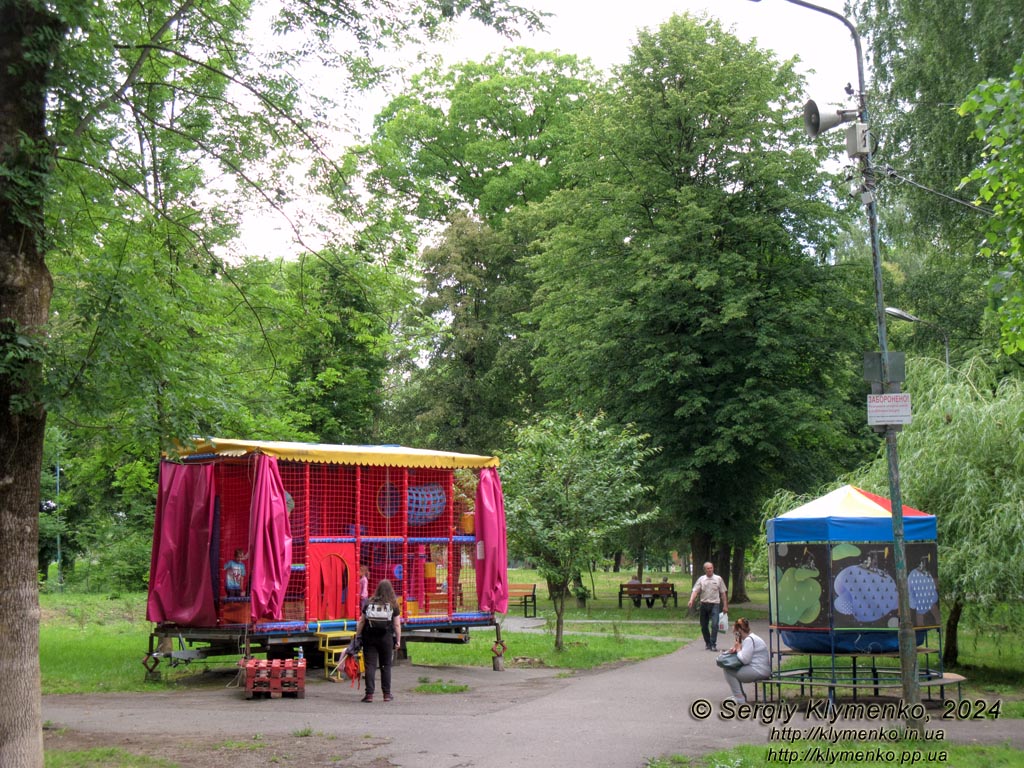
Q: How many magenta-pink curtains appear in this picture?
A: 3